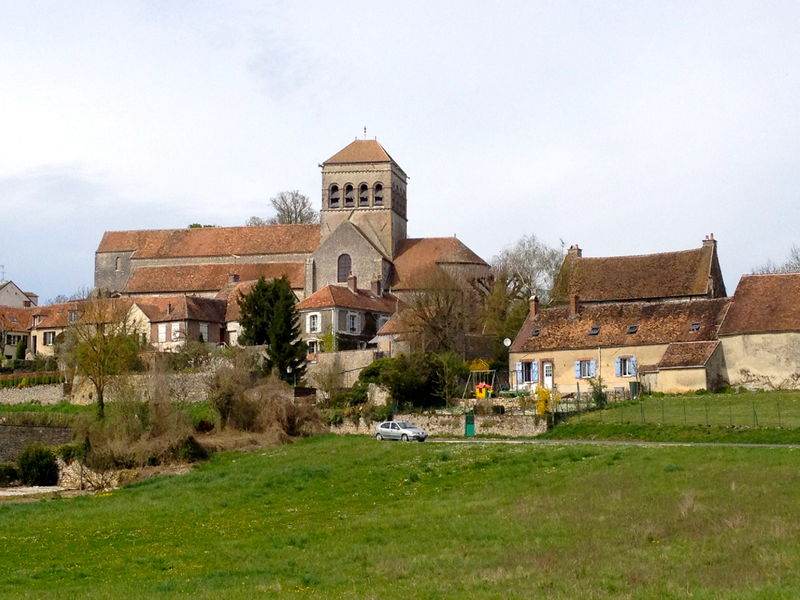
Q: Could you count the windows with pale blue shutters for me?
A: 3